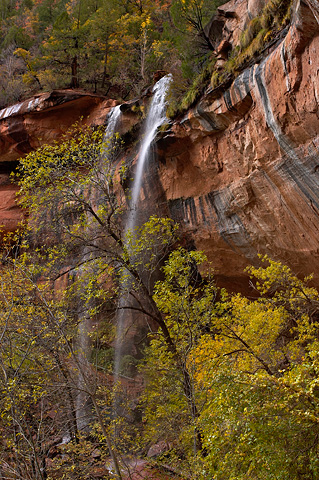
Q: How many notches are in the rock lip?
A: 2